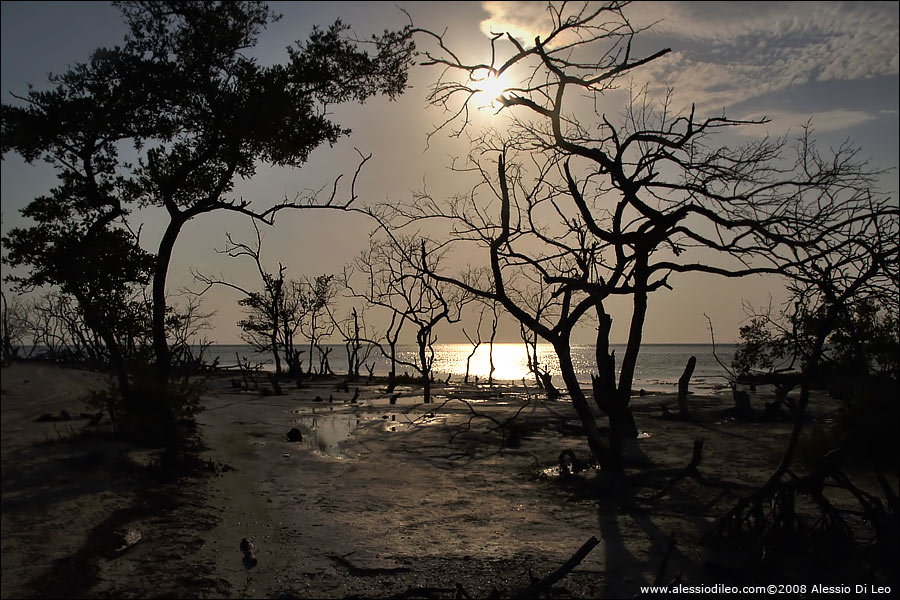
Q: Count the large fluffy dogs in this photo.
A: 0